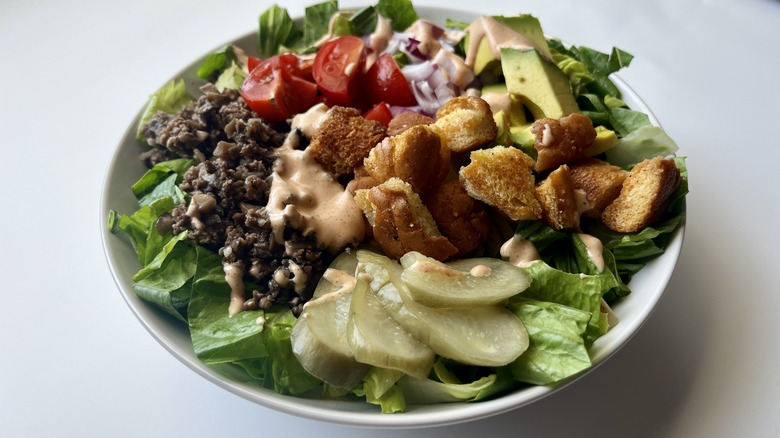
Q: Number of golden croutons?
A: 11